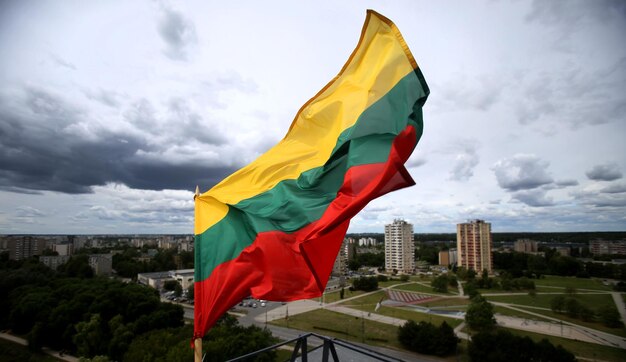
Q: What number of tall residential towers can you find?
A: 2